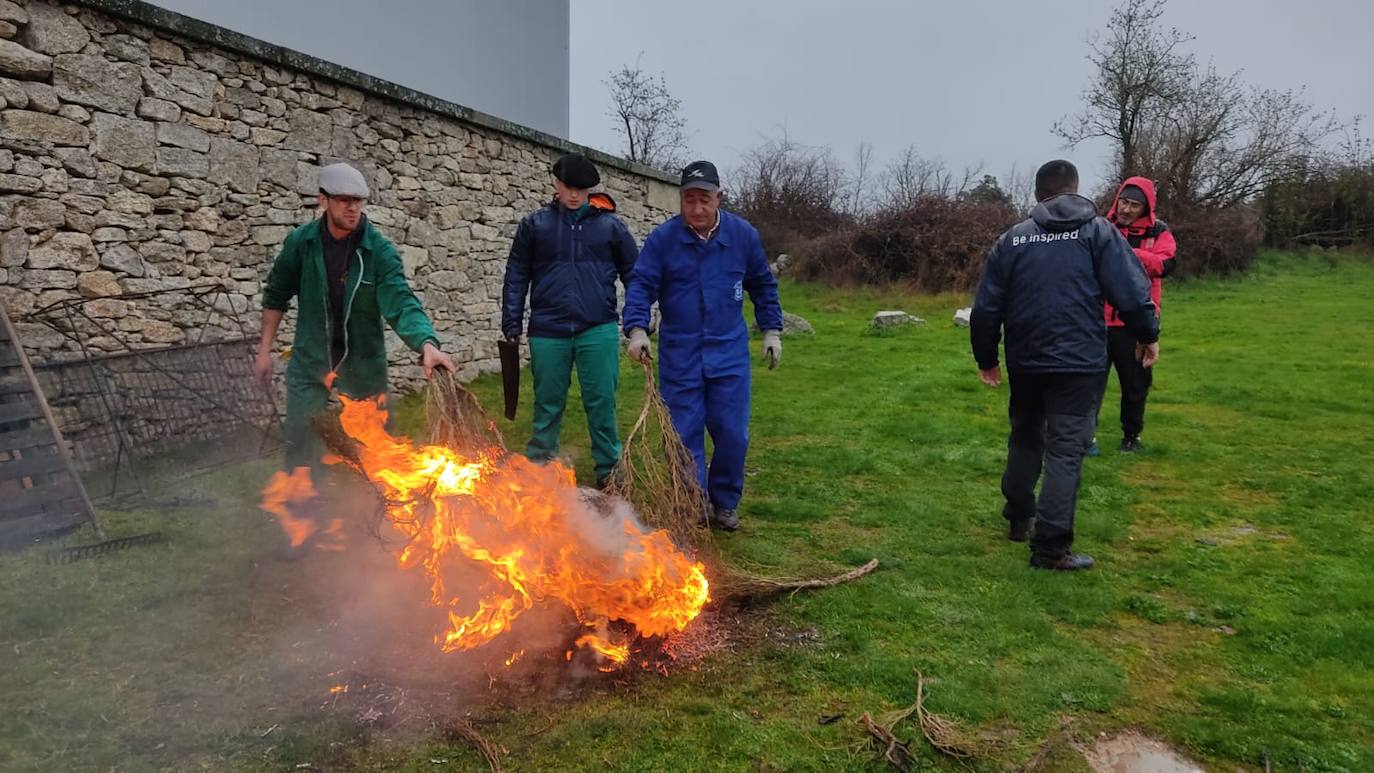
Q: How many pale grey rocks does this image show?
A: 3